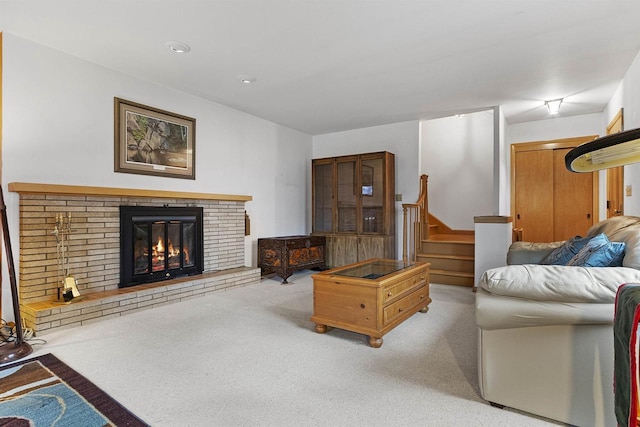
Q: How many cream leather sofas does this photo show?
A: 1